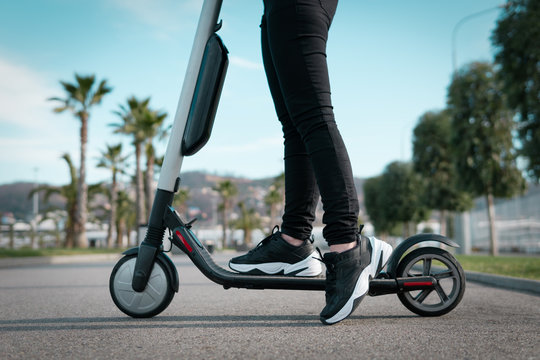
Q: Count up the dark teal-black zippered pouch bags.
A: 1